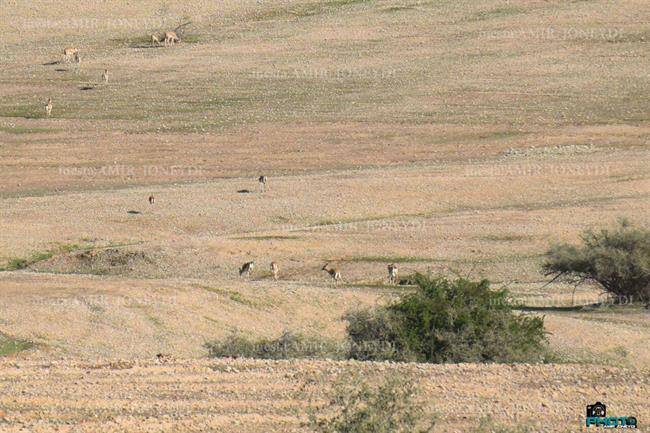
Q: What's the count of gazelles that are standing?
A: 12